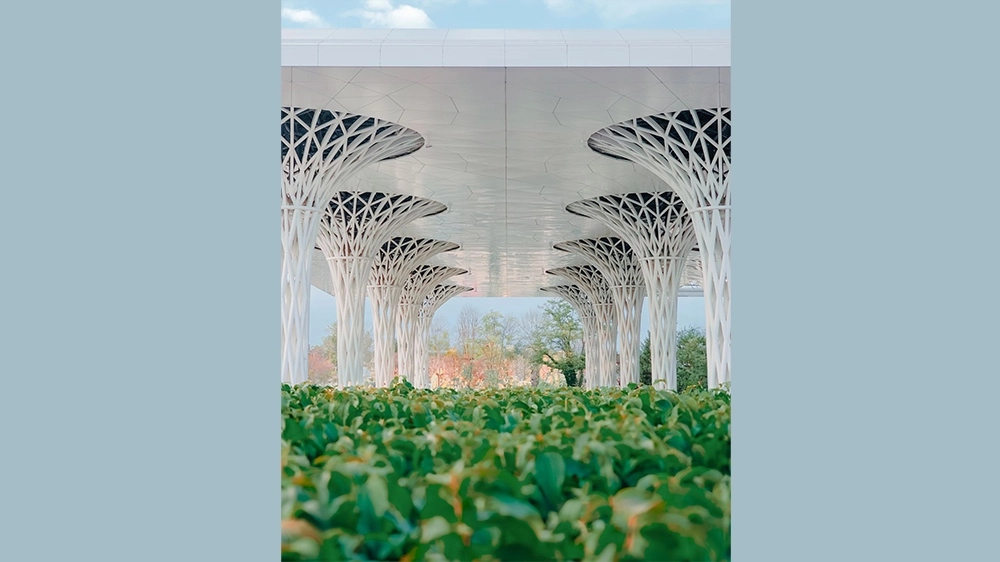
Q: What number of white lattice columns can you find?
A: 10